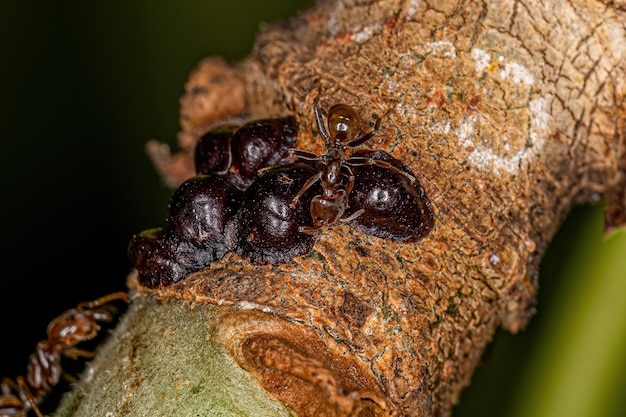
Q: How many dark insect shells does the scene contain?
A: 6